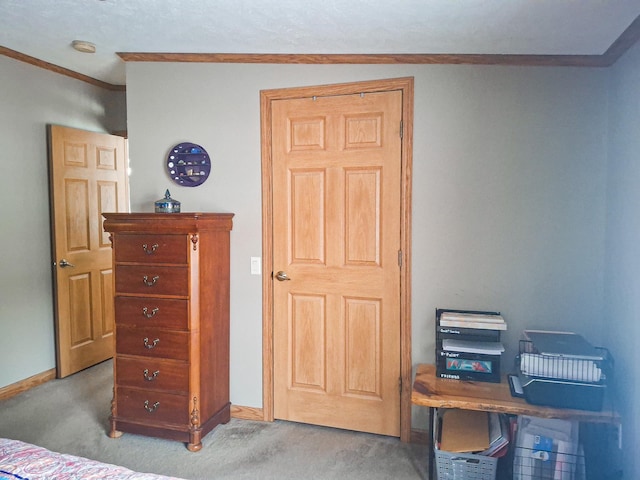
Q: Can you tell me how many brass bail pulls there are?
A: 6